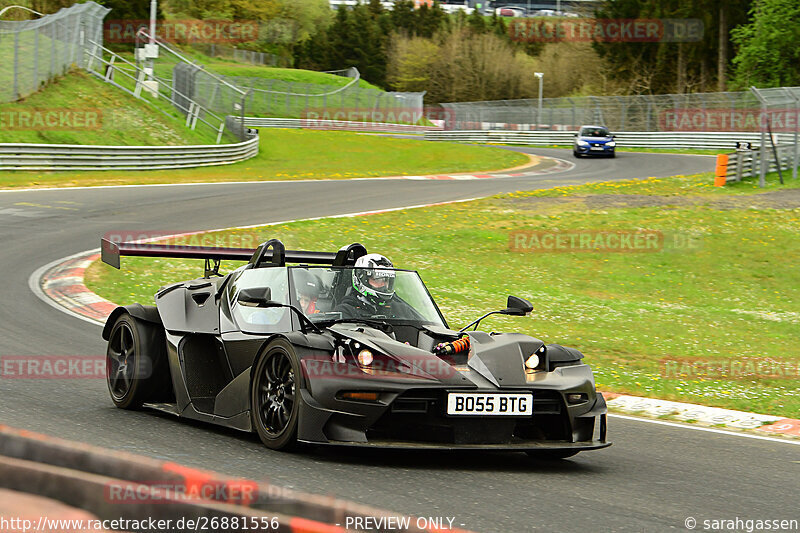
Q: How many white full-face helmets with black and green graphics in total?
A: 1